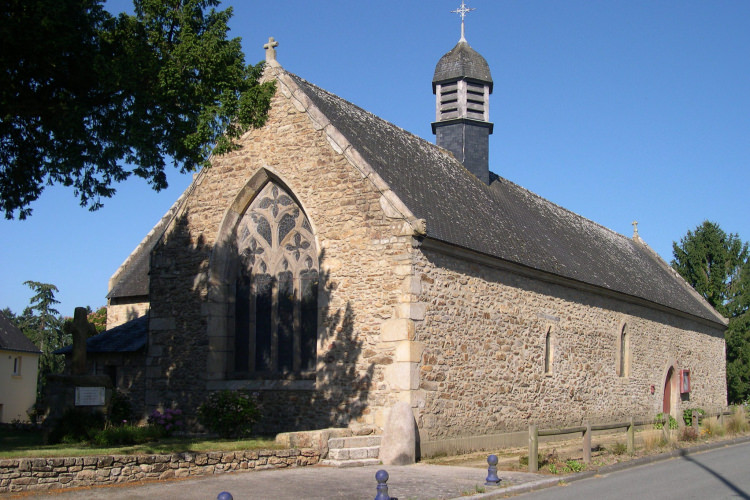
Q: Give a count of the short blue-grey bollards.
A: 3